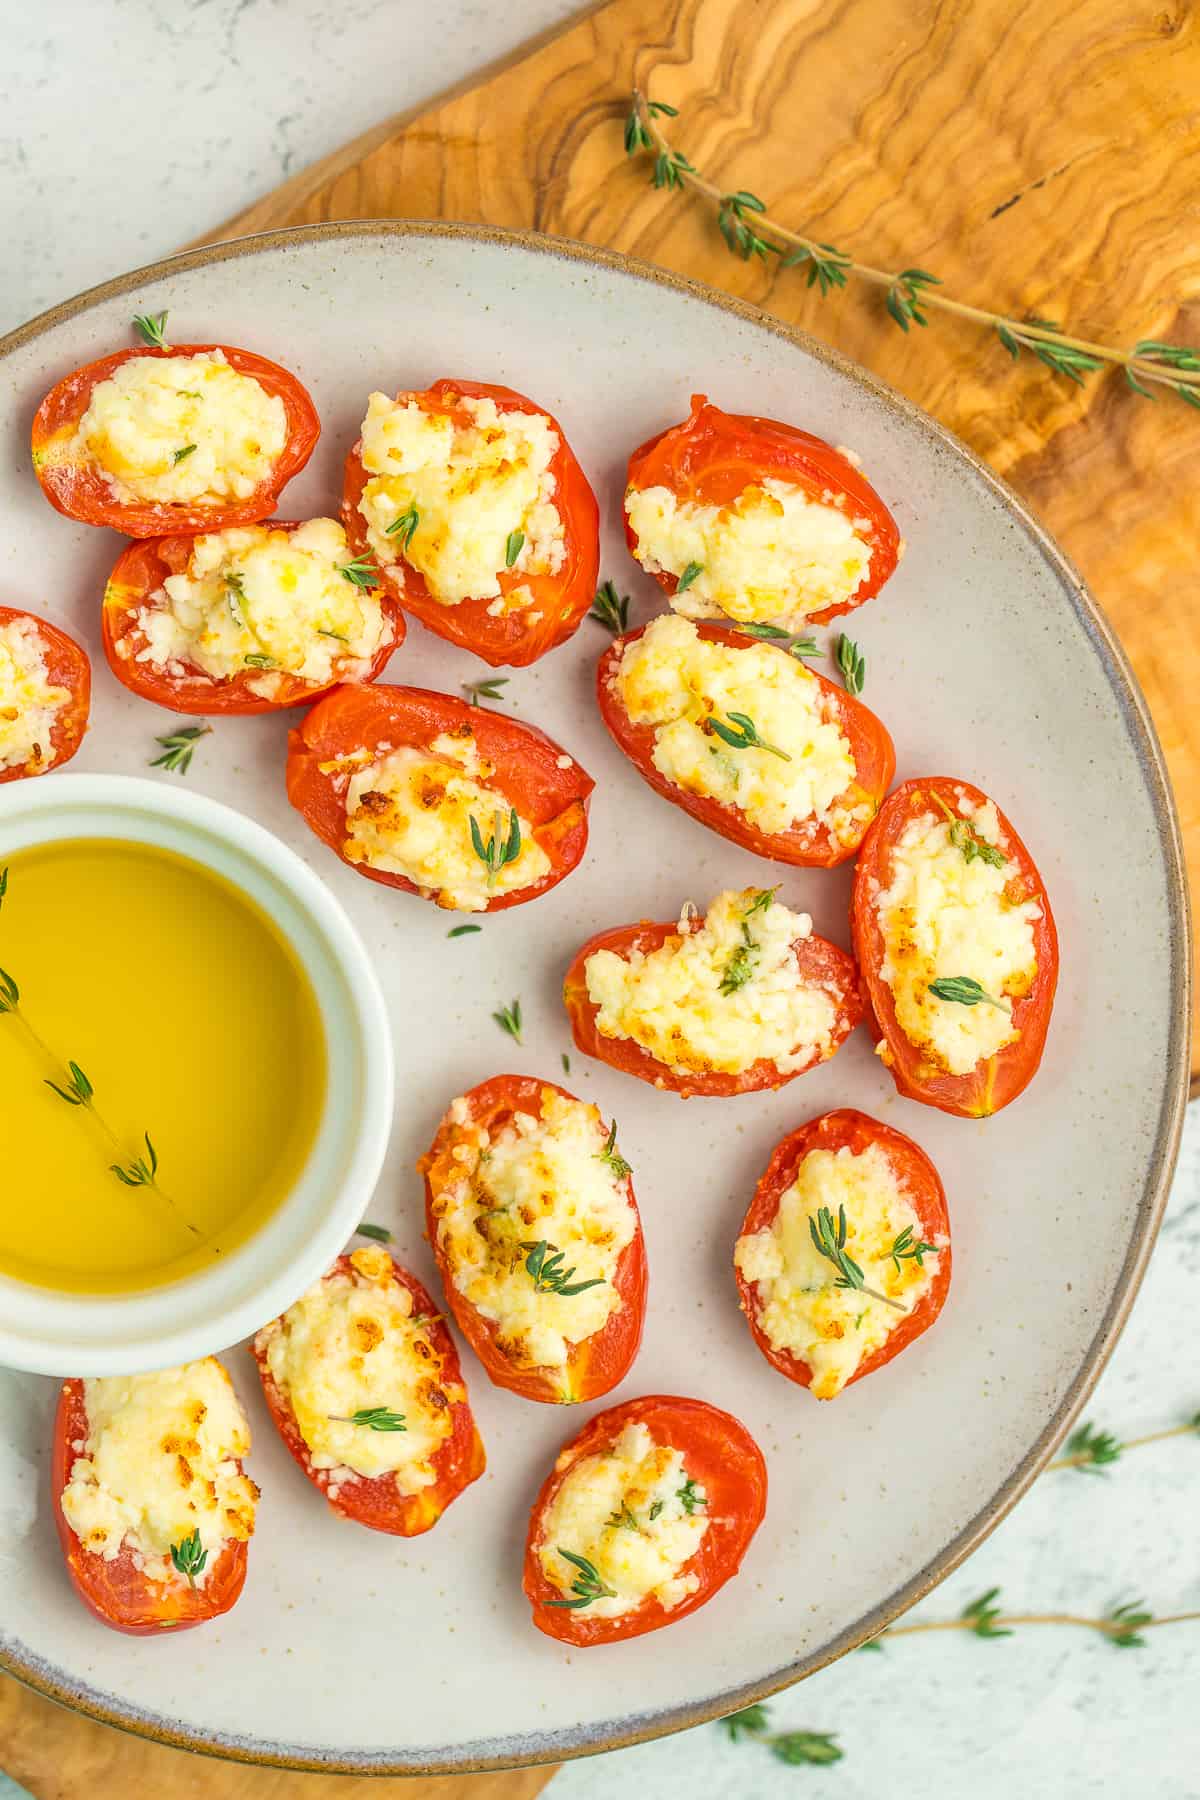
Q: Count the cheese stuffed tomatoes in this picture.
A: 14